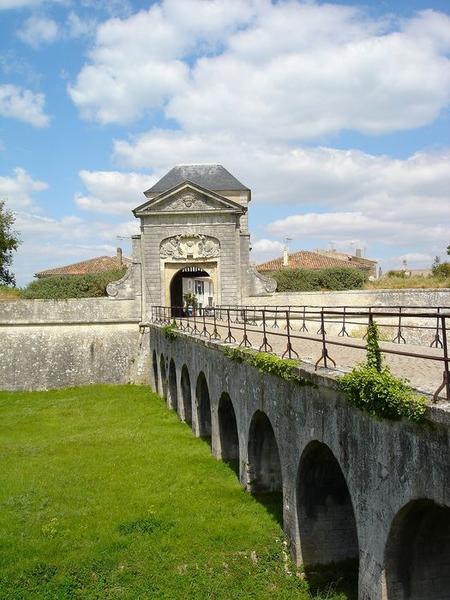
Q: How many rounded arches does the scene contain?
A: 10